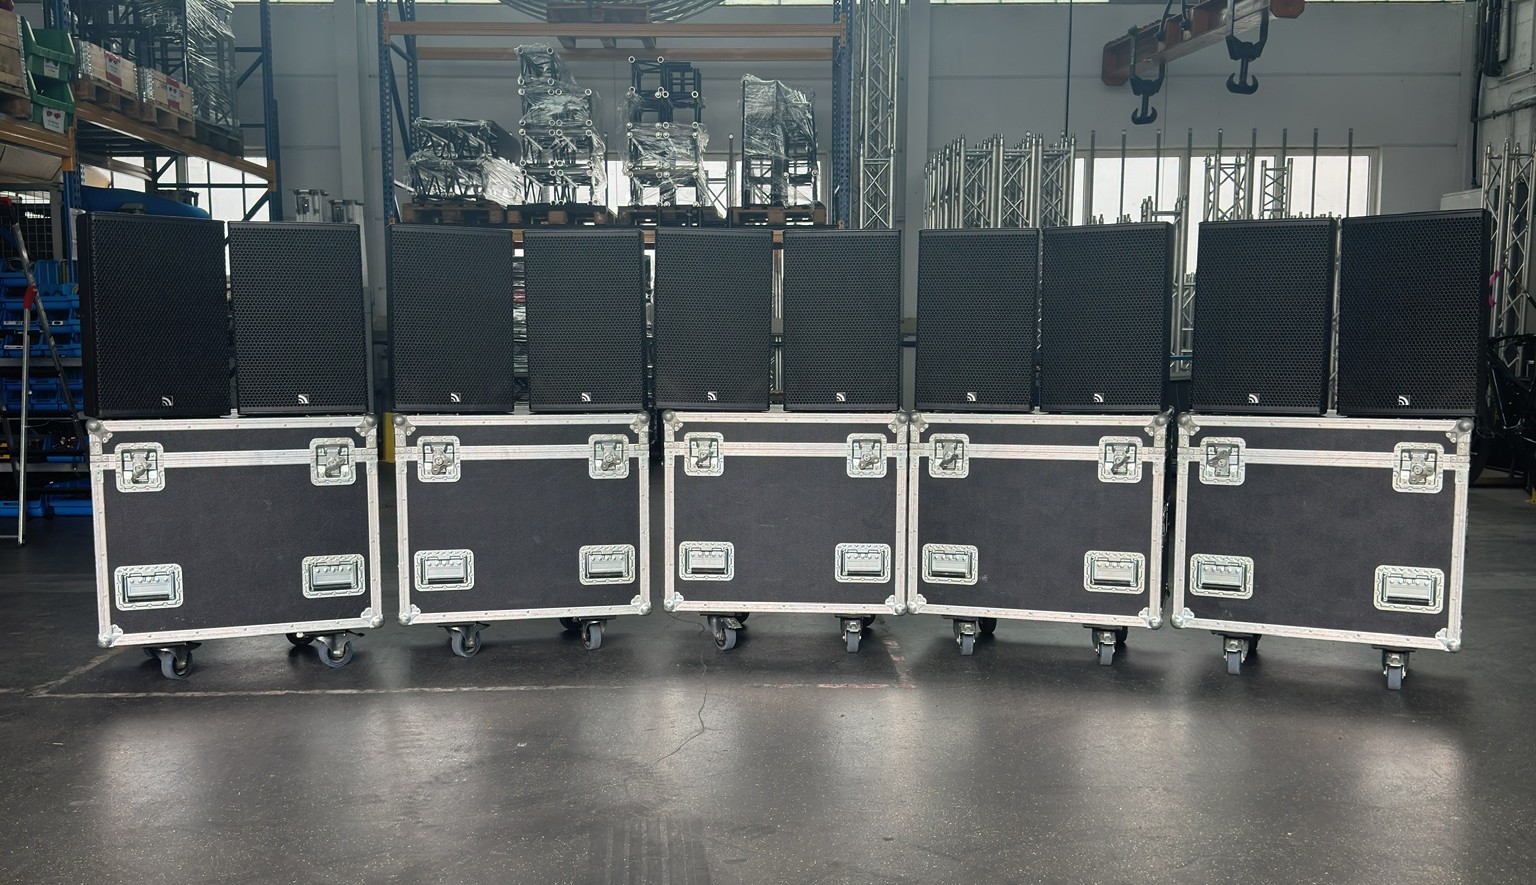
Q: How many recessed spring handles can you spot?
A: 10